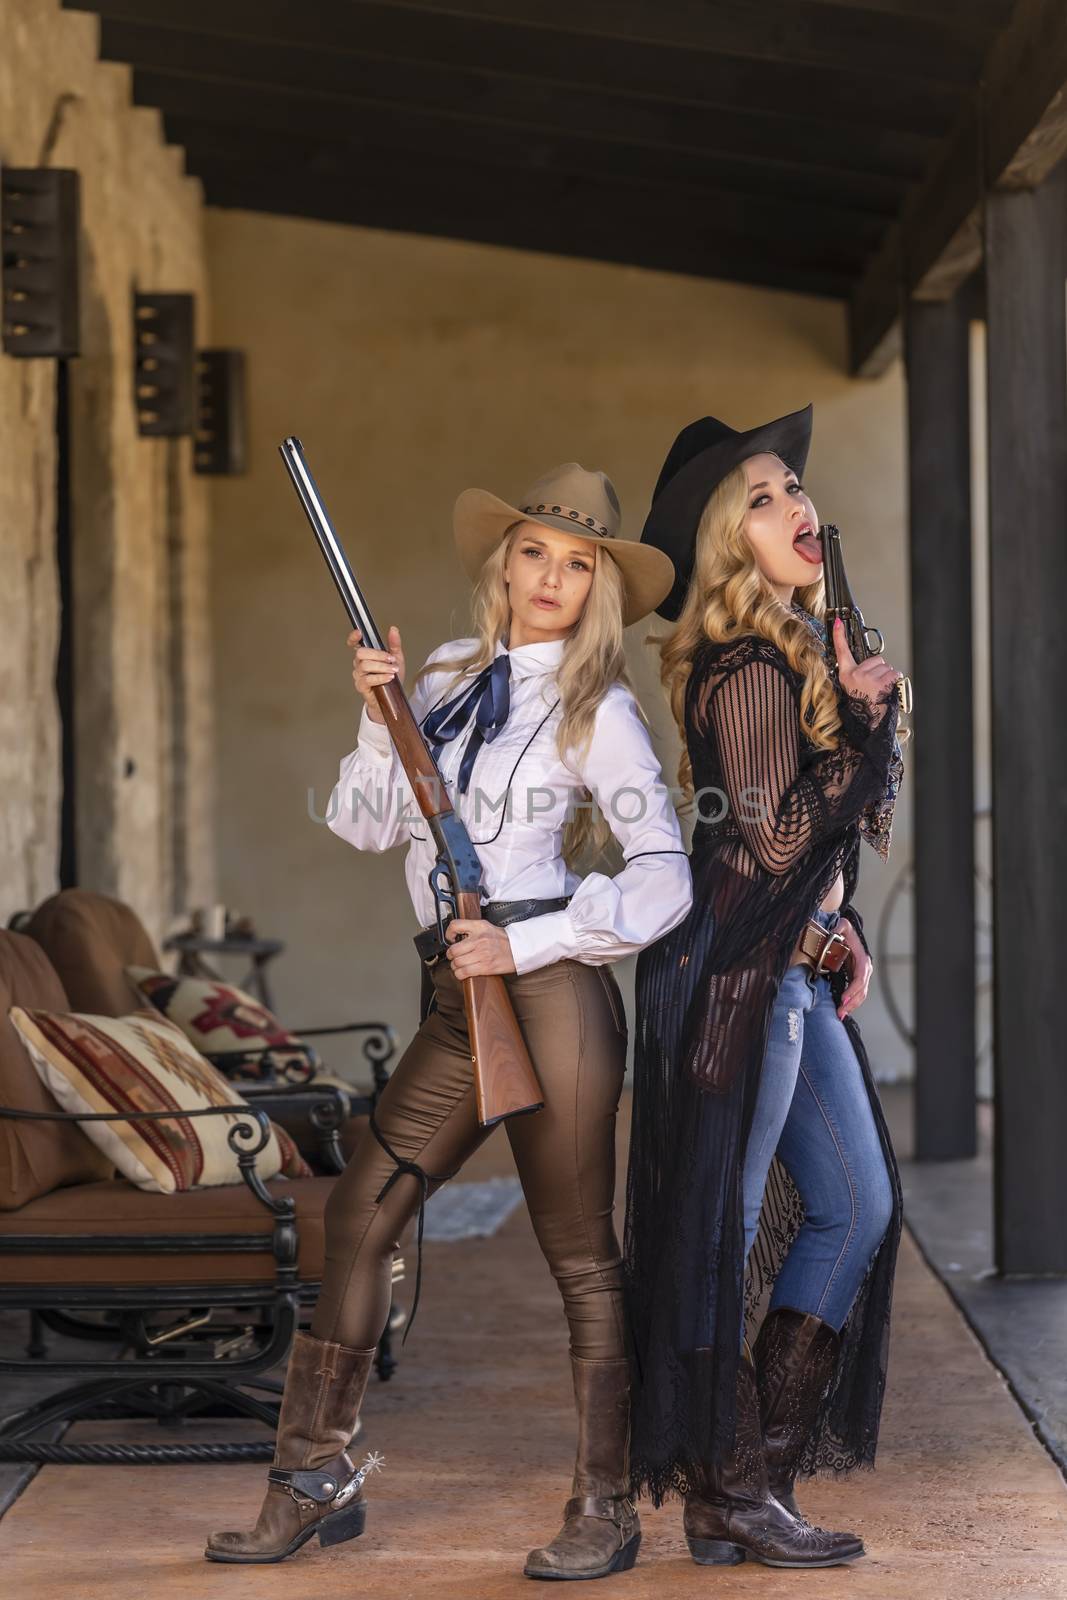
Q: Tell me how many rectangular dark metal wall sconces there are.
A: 3